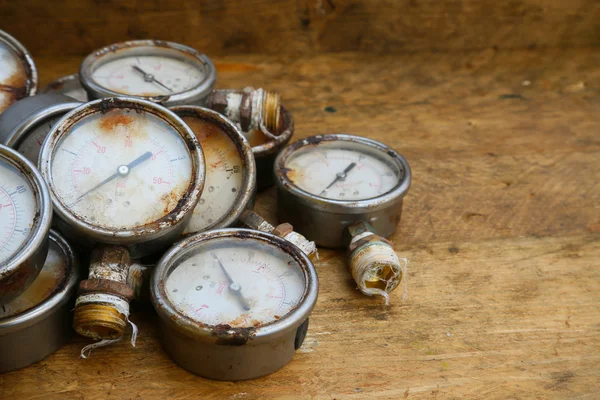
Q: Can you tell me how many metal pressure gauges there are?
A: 11